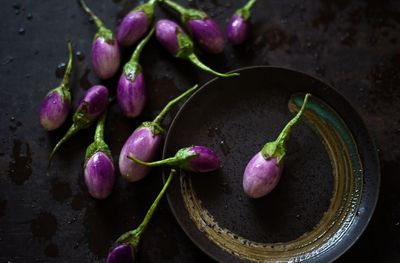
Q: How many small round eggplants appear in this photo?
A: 13